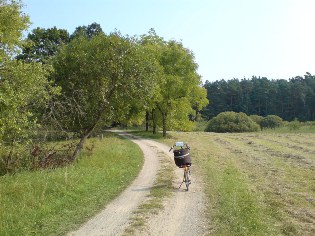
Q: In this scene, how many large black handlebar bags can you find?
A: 1